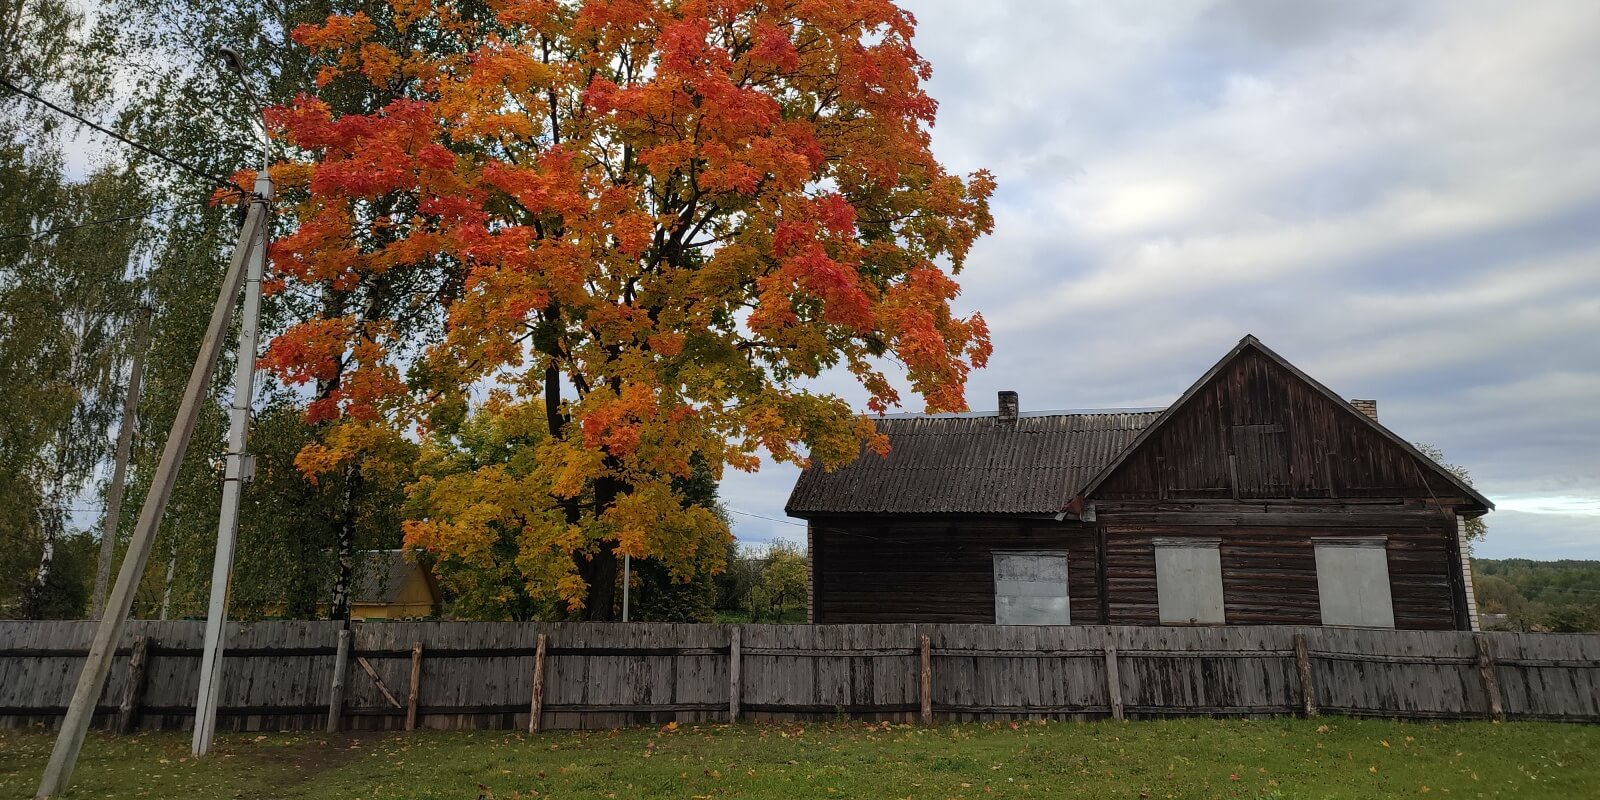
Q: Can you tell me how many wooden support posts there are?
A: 9